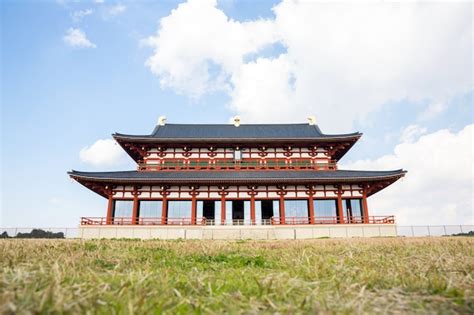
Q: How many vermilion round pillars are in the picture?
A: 10